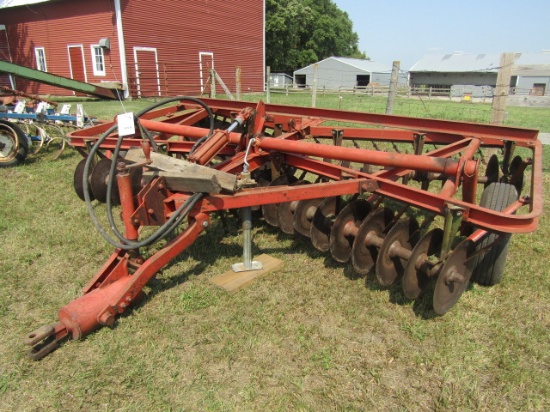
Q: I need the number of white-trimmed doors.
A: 3